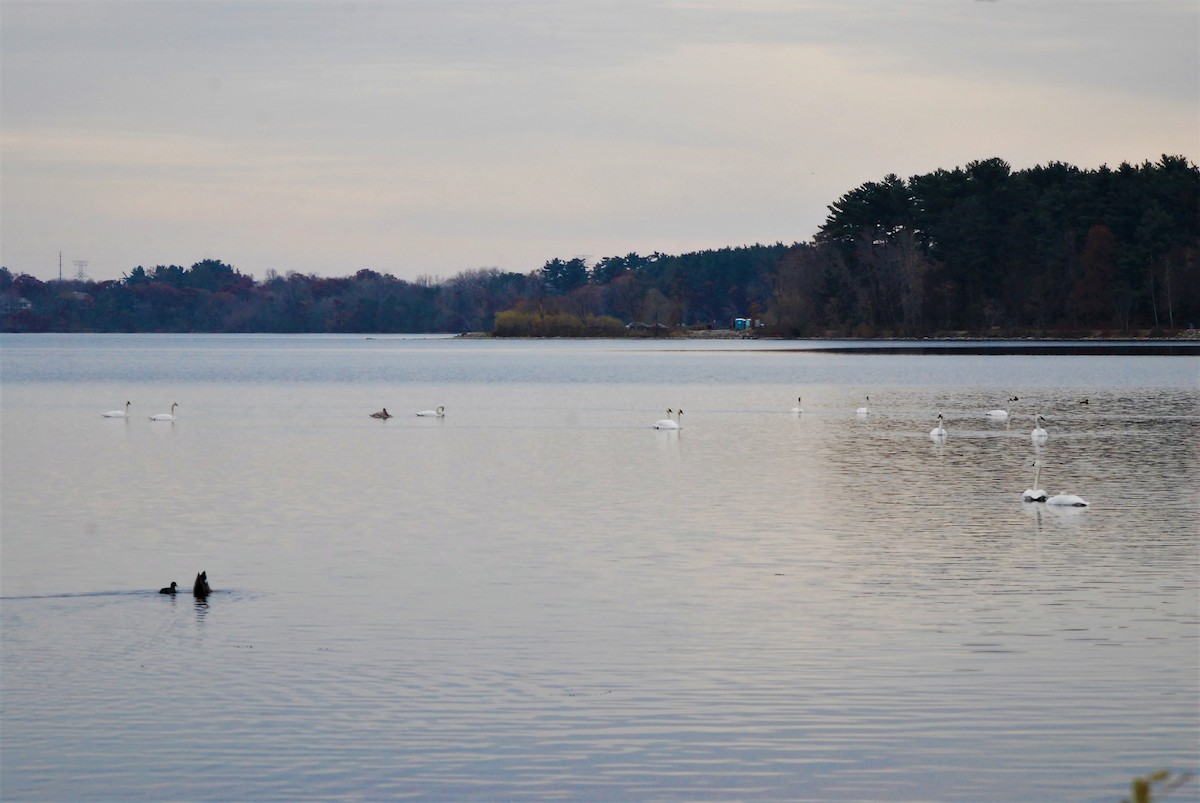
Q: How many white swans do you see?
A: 12